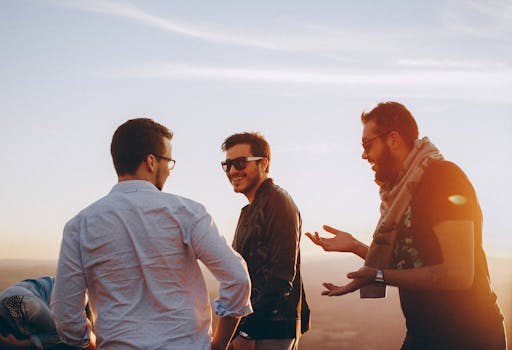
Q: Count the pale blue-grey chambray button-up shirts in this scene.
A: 1